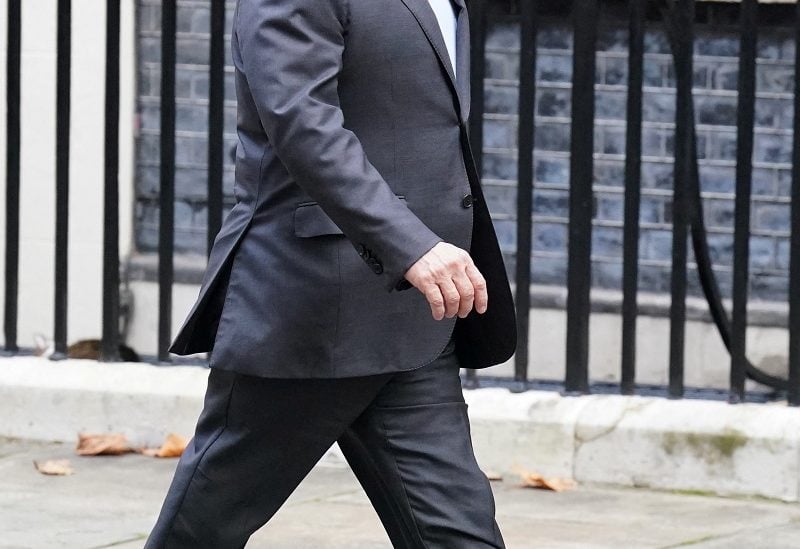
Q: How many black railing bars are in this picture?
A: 12